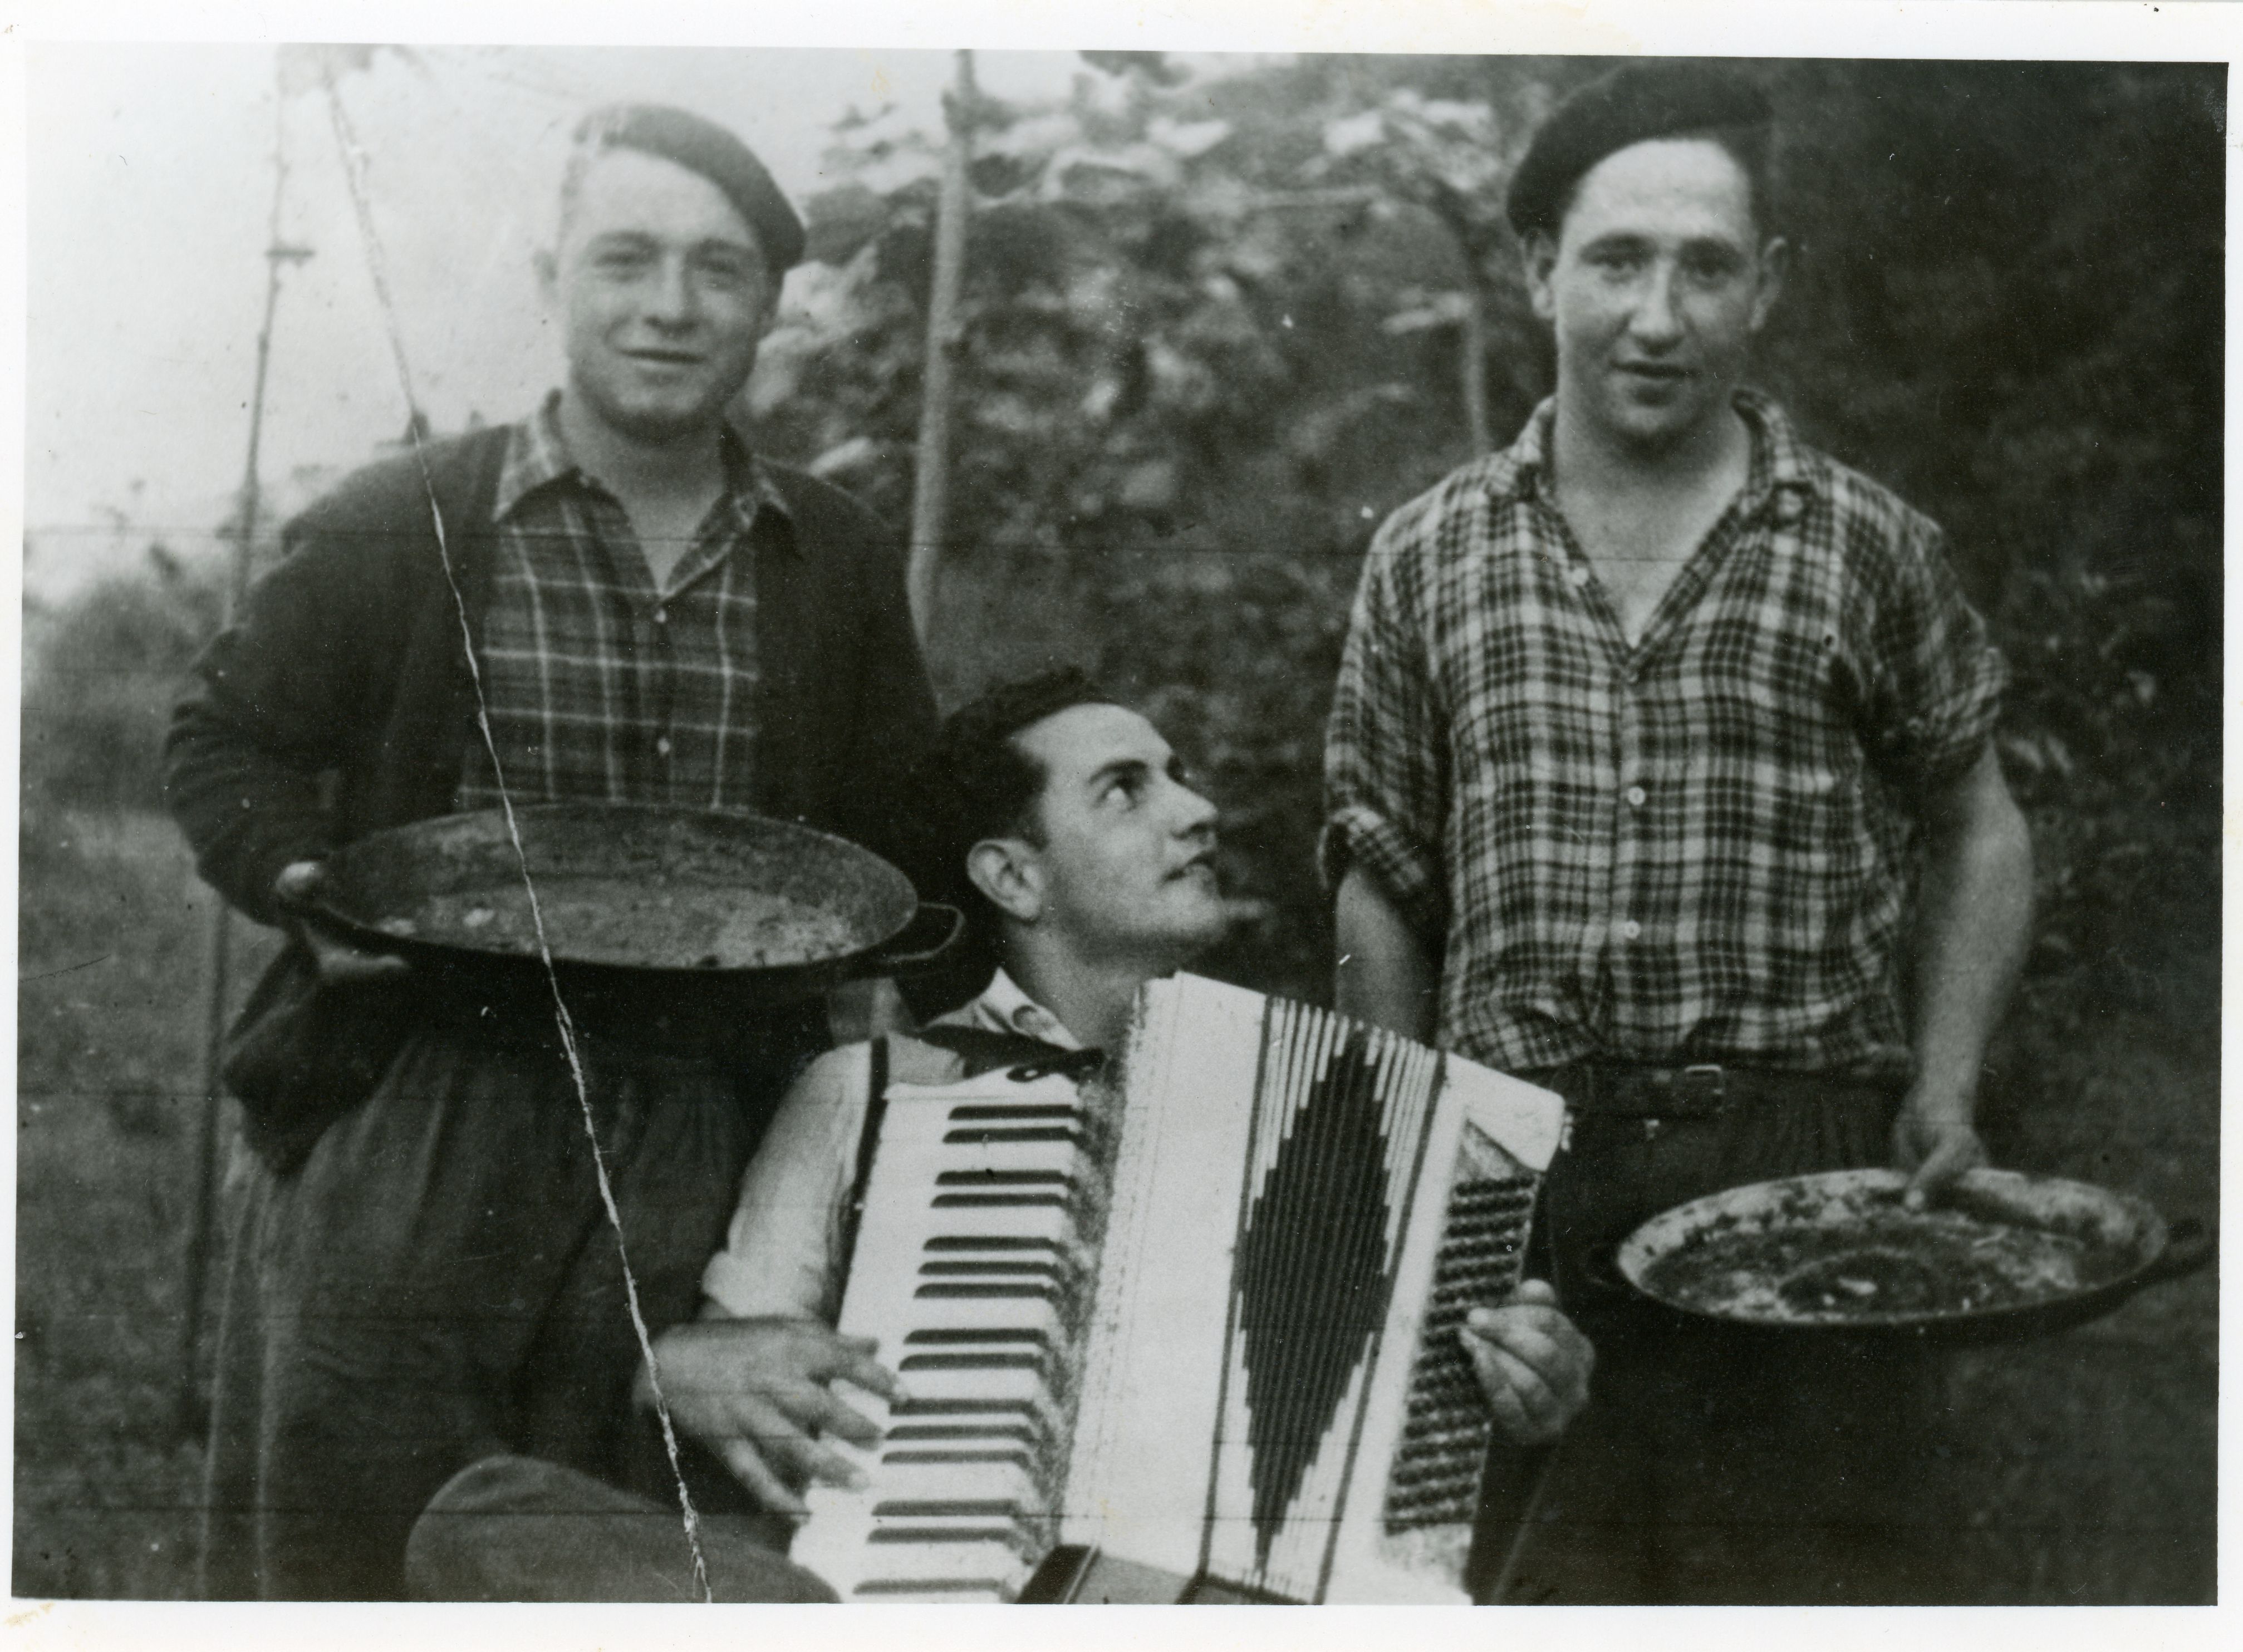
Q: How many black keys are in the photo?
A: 15